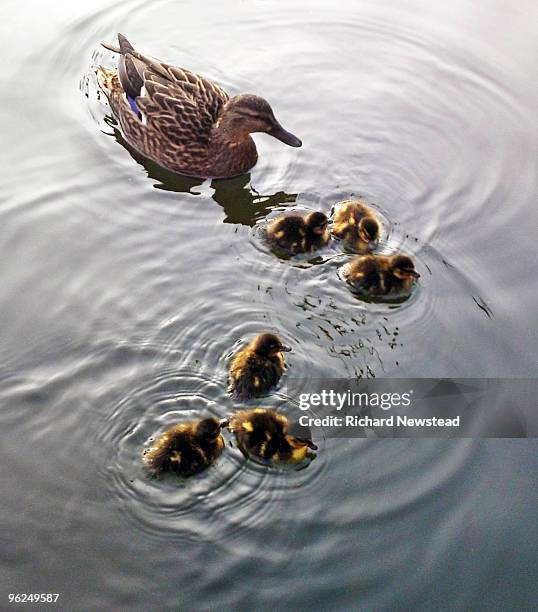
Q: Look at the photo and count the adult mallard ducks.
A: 1